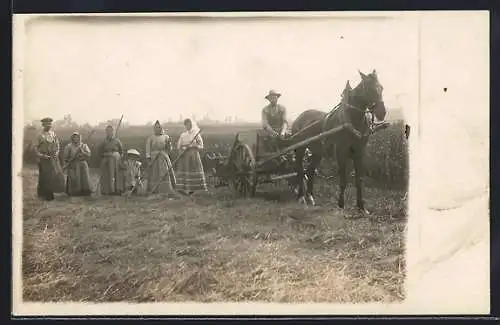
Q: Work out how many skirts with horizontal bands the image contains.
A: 1